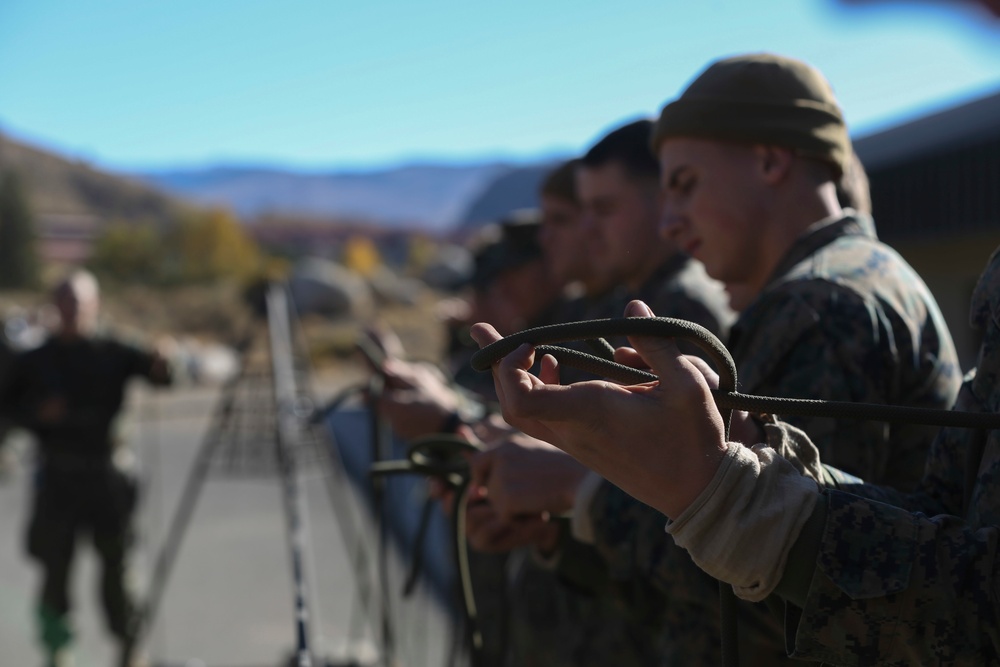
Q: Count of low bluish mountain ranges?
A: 1